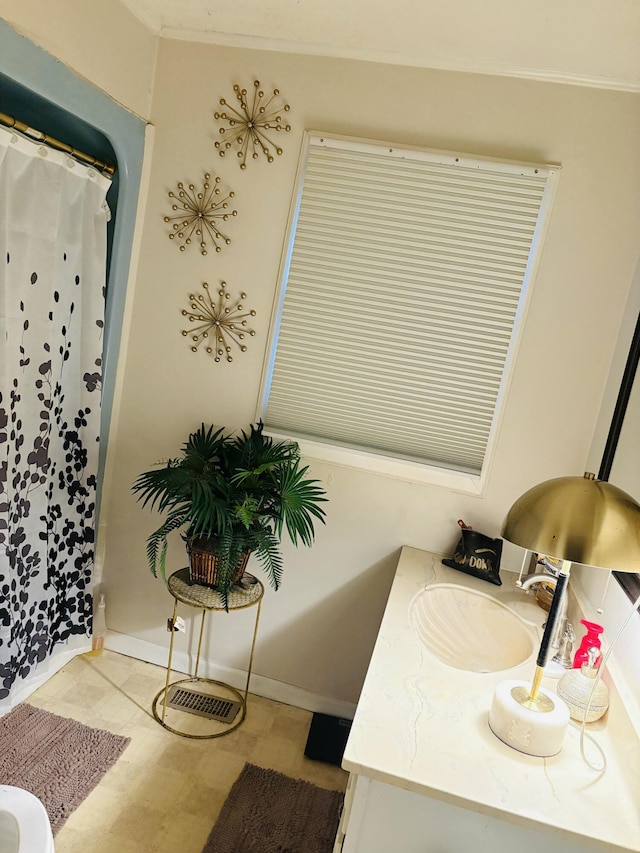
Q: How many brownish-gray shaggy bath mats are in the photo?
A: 2